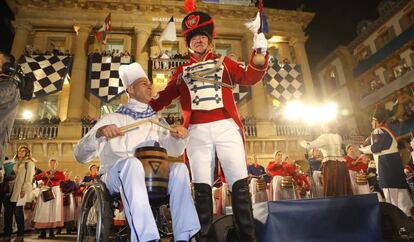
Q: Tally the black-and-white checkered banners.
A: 4